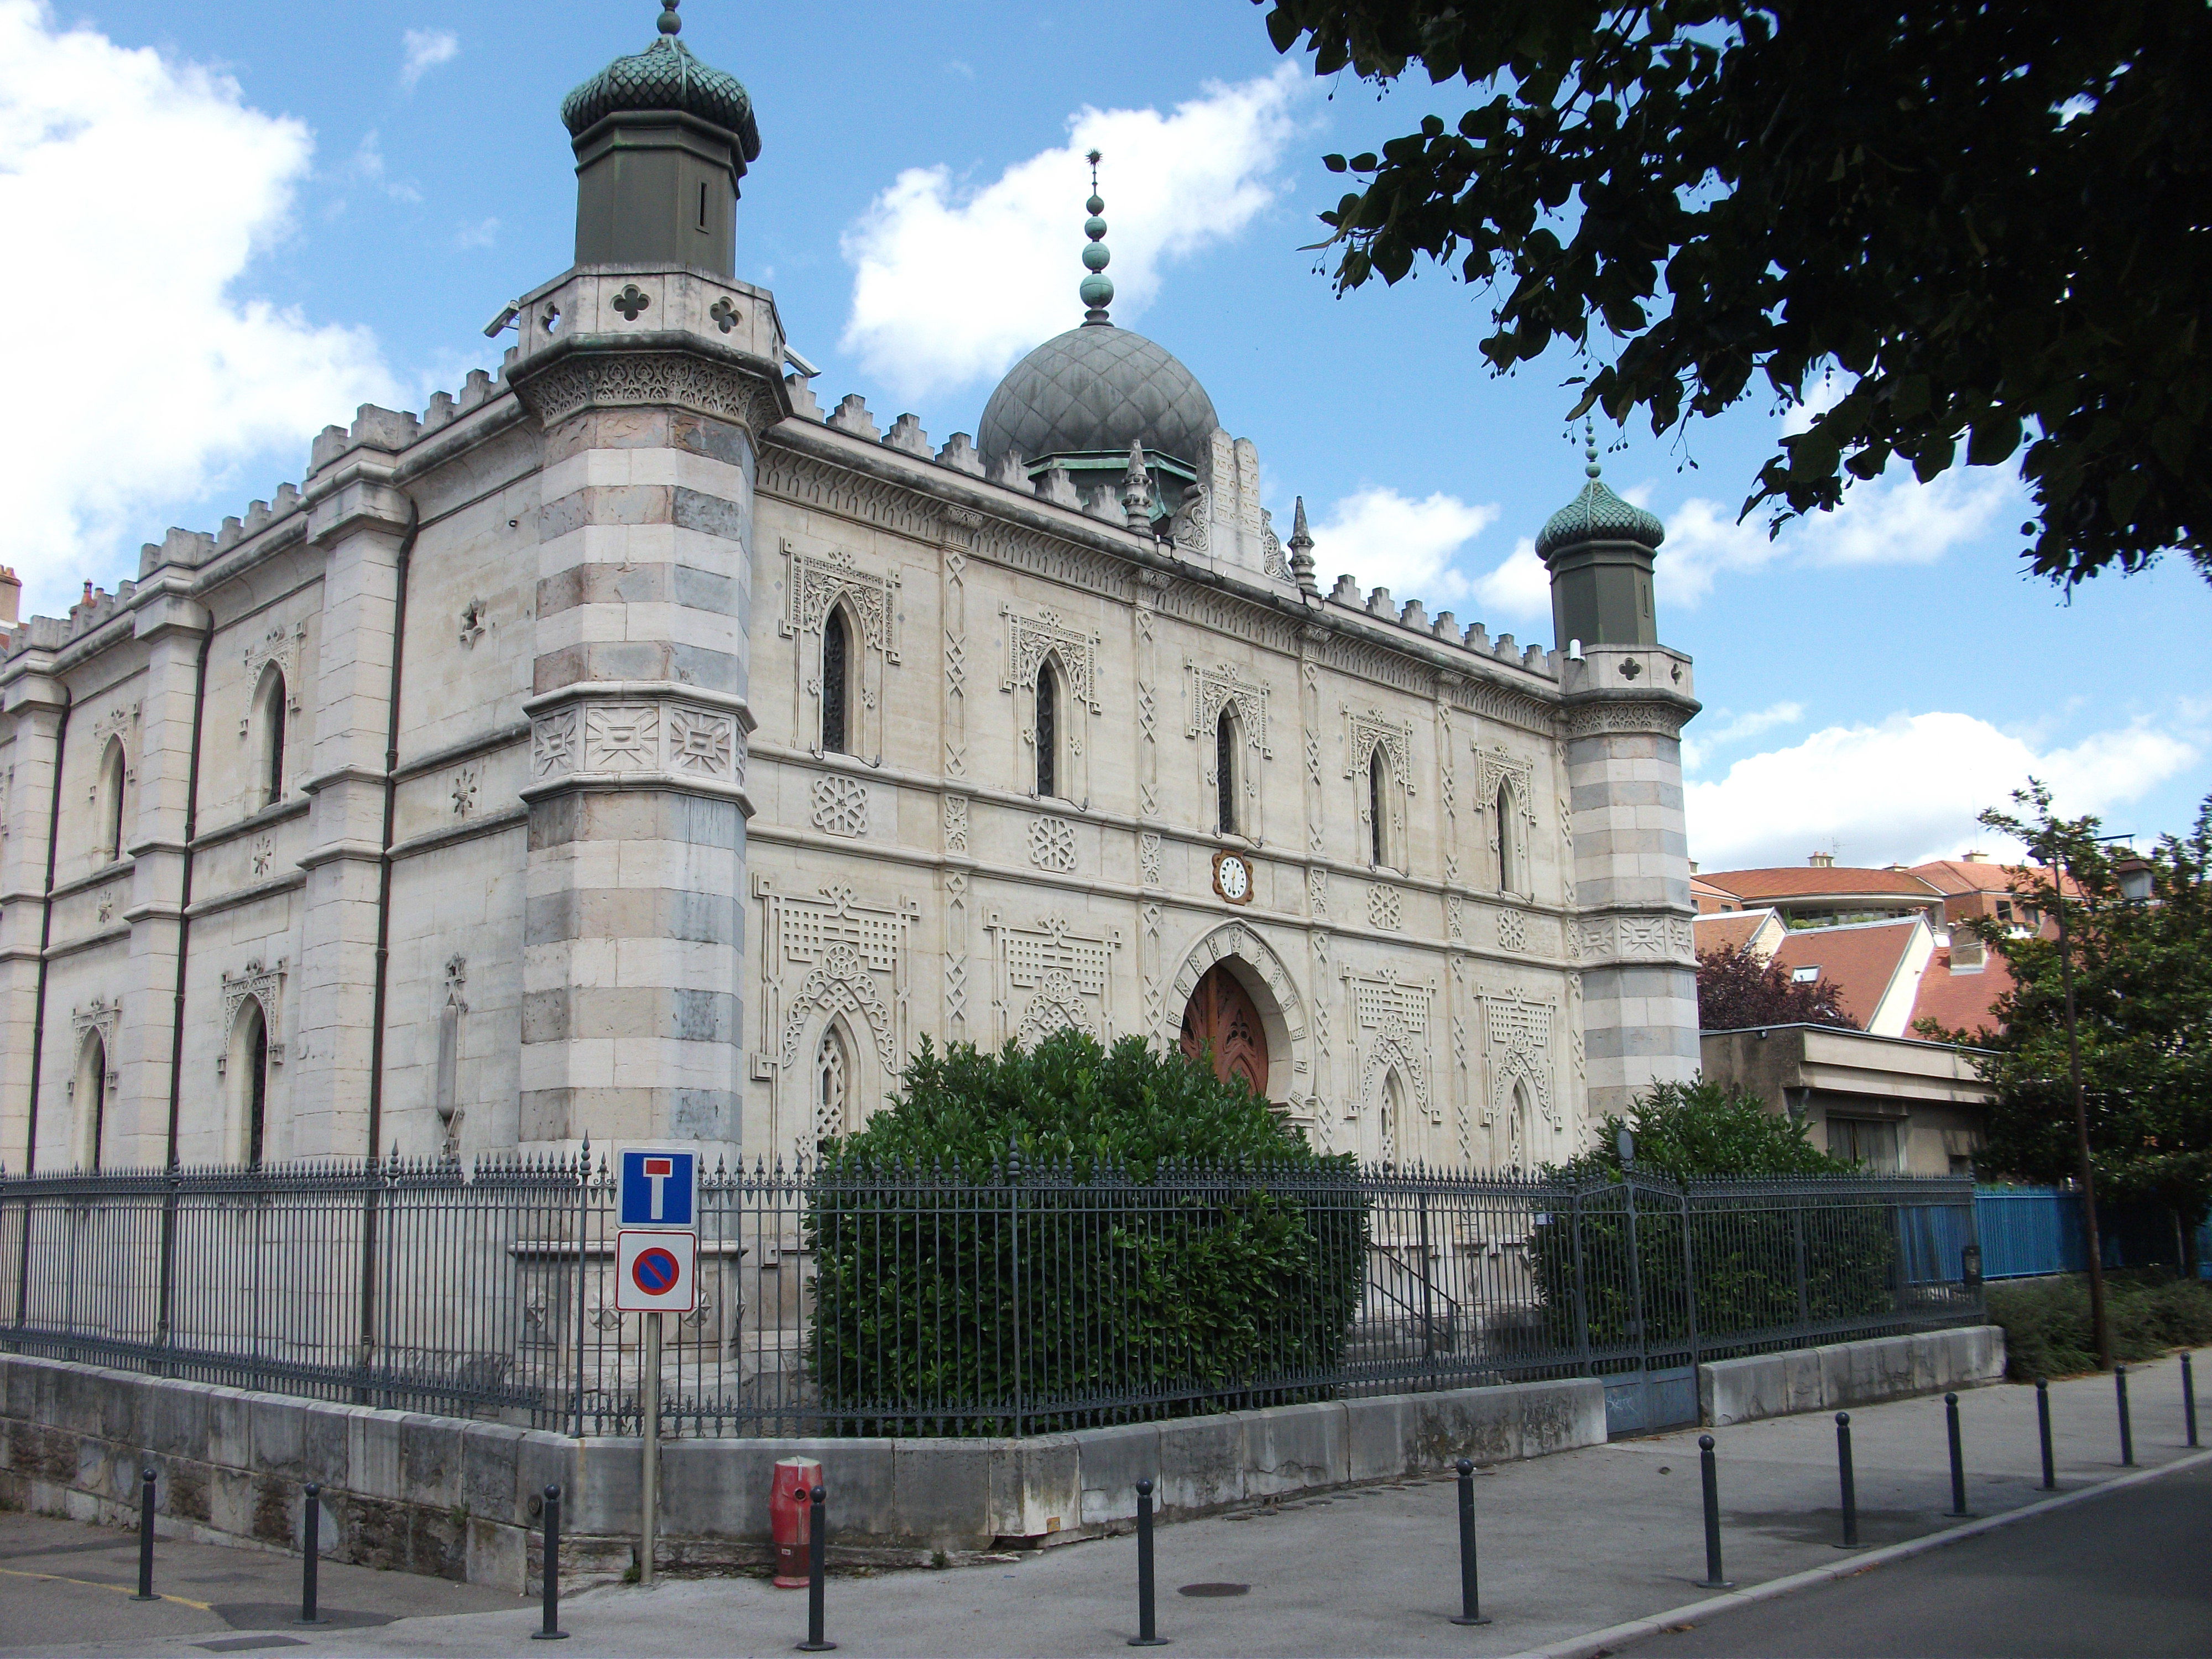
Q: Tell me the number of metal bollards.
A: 12